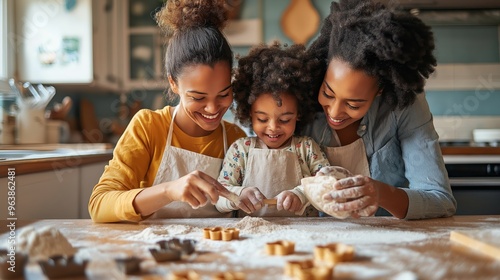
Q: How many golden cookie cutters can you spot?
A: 6